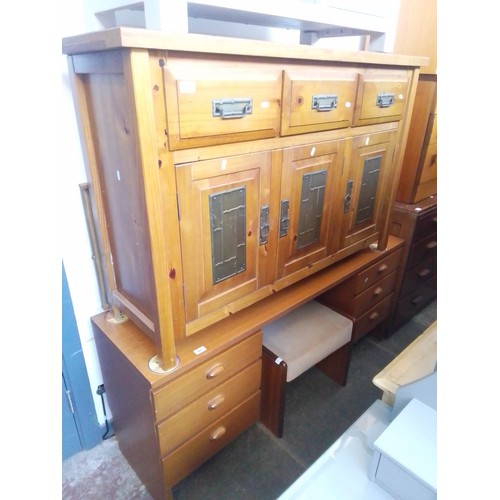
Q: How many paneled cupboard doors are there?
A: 3